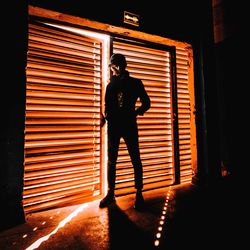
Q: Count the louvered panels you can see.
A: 3